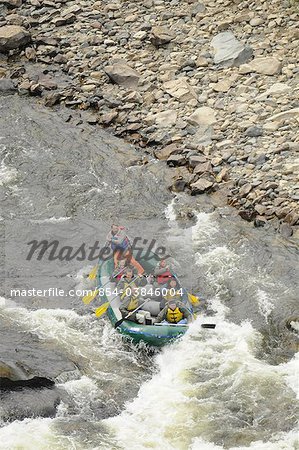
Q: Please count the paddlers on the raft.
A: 7